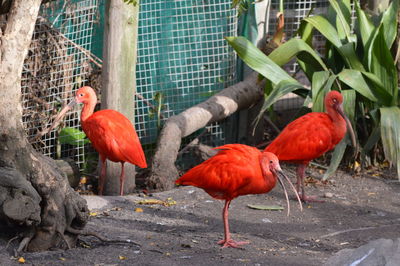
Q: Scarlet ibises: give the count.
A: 3